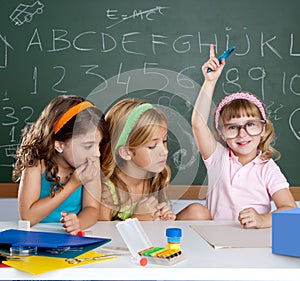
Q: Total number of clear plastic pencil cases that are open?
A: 1